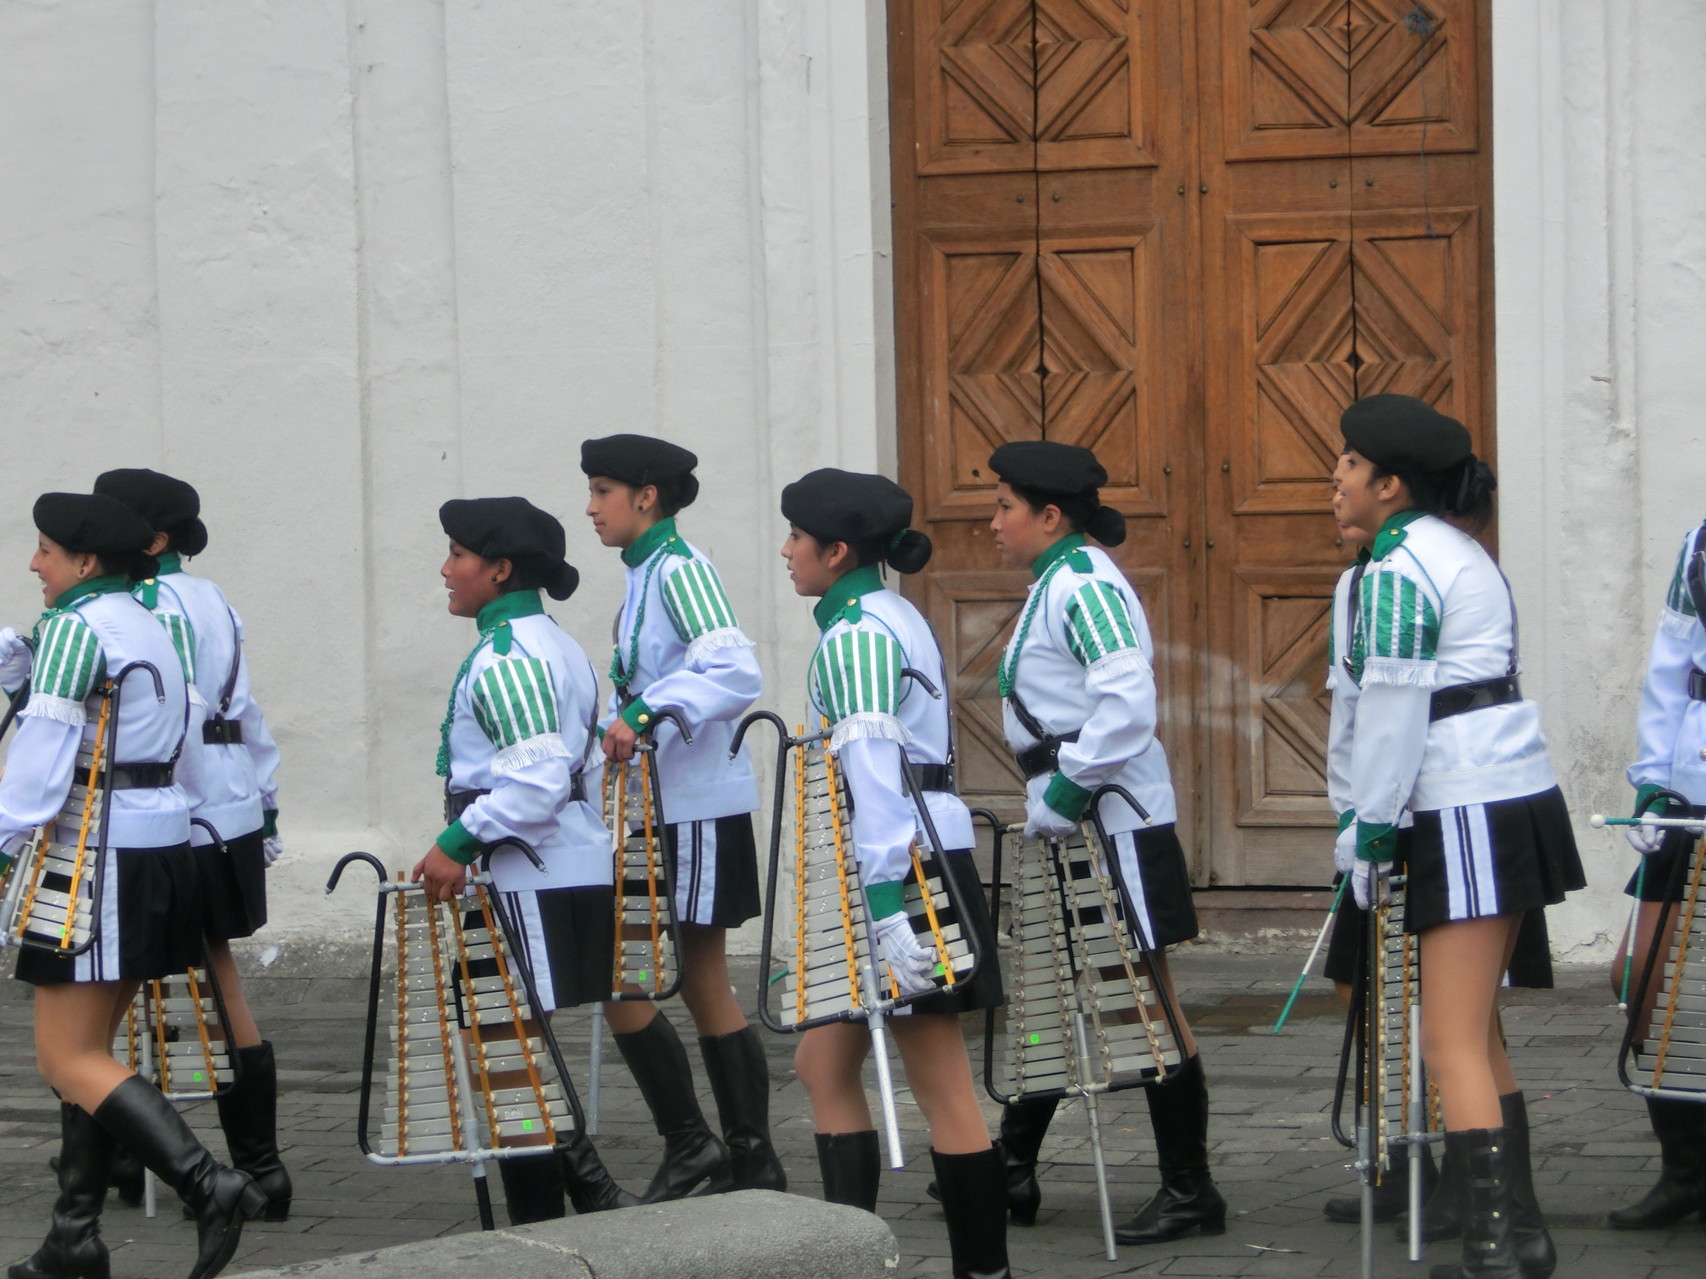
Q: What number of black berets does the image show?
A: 7